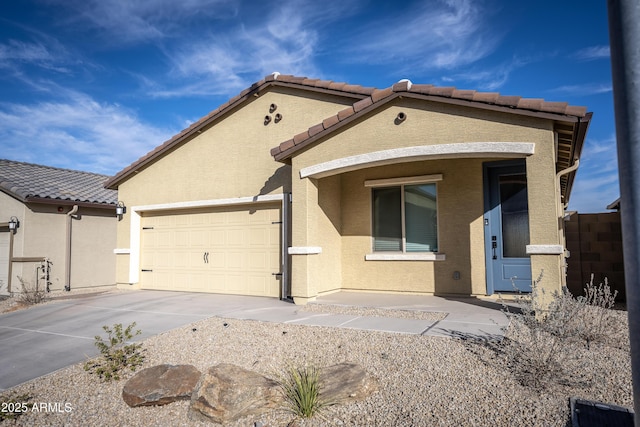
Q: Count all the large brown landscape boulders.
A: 3